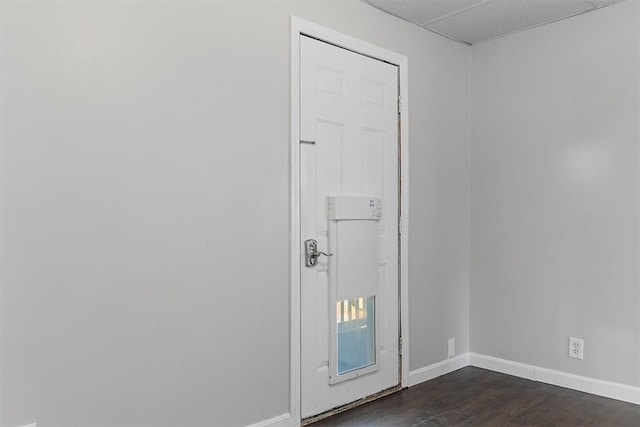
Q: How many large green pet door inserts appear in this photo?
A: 0